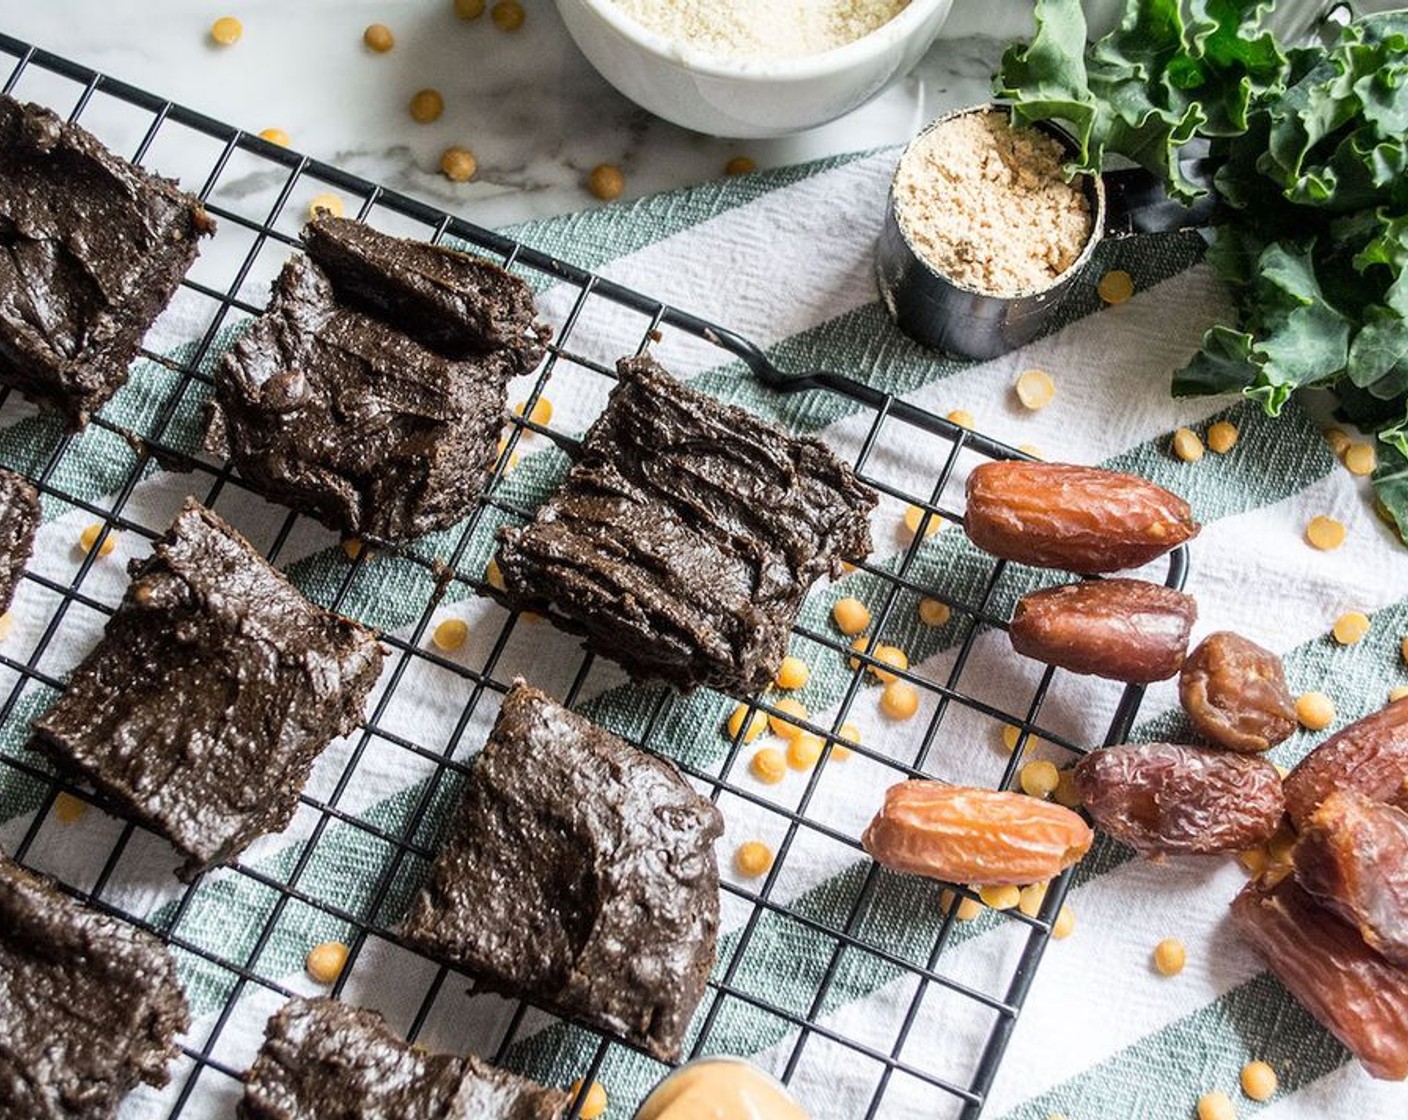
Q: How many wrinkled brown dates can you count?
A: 8